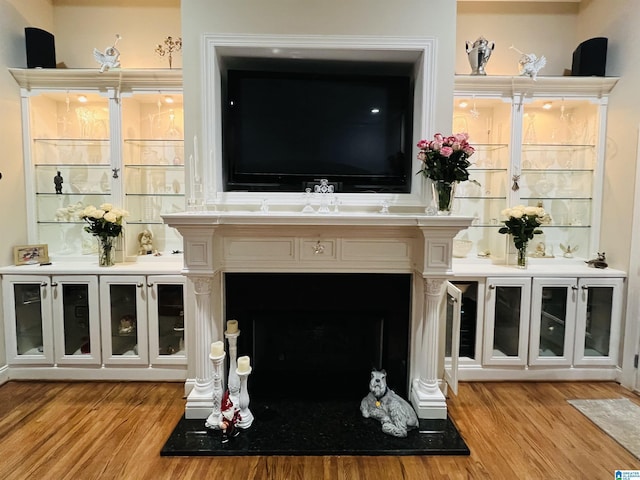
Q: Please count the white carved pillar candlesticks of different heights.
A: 3